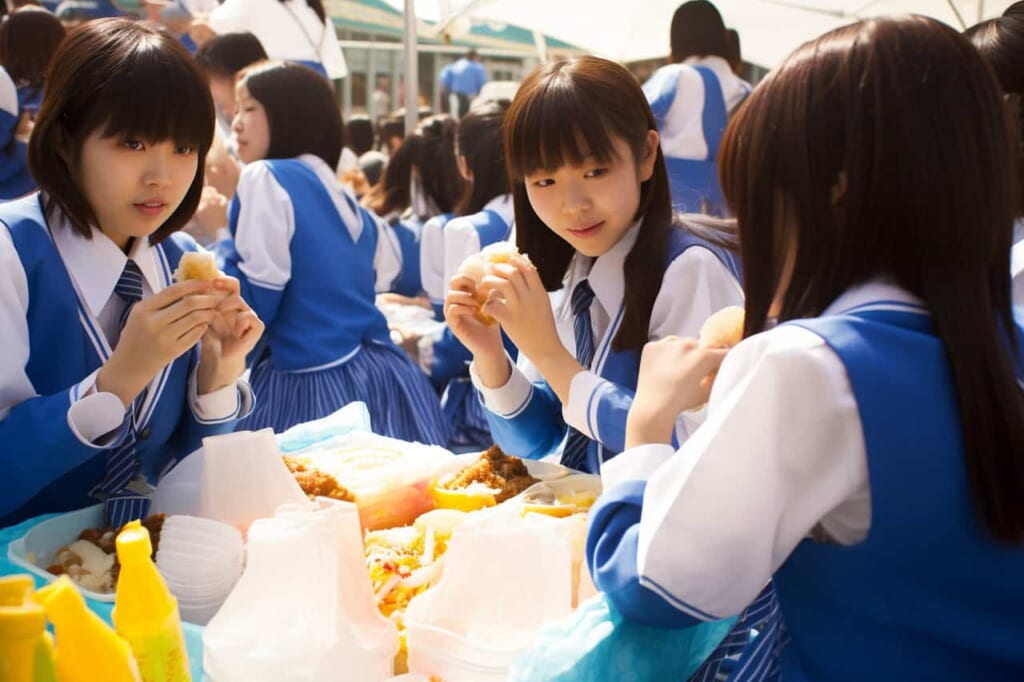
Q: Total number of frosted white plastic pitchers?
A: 3